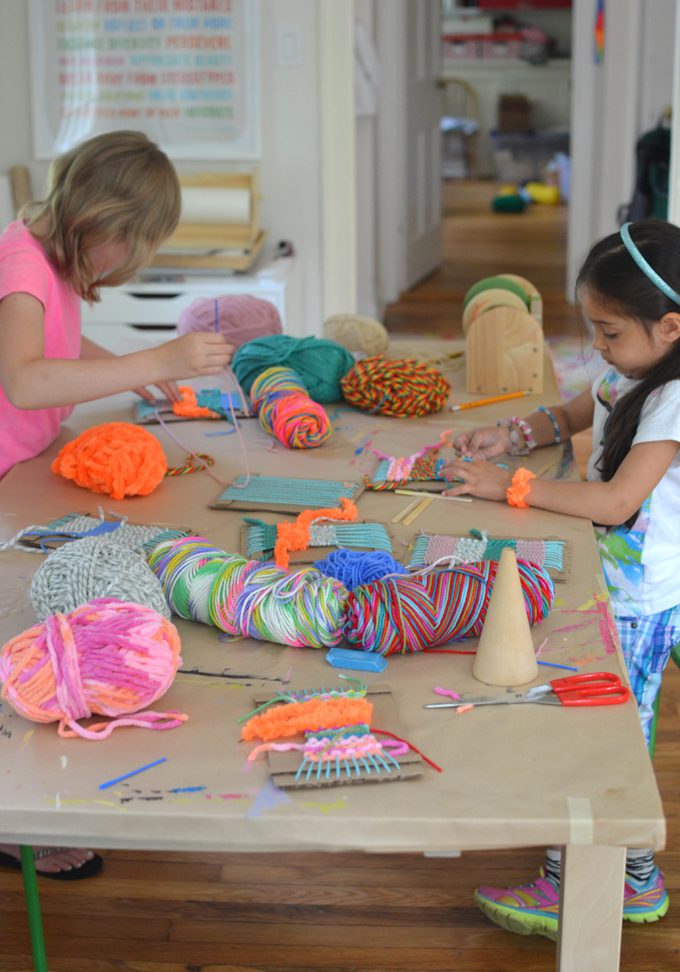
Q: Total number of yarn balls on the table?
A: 11